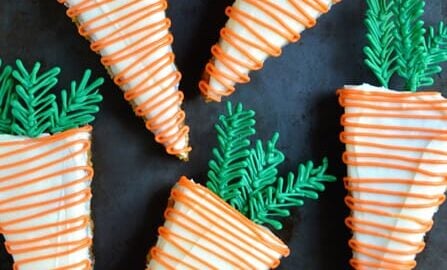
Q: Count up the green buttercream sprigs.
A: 9